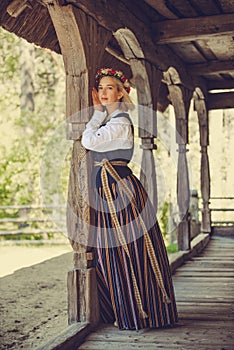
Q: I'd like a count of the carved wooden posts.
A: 4